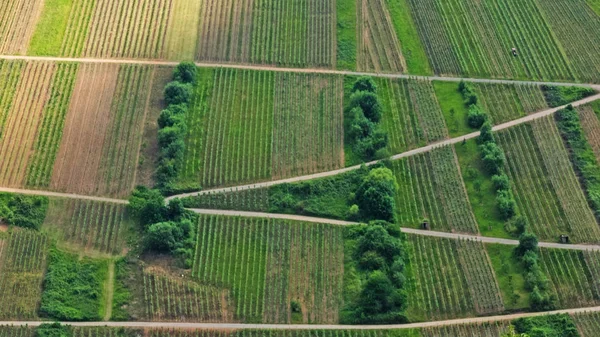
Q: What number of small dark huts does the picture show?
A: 2